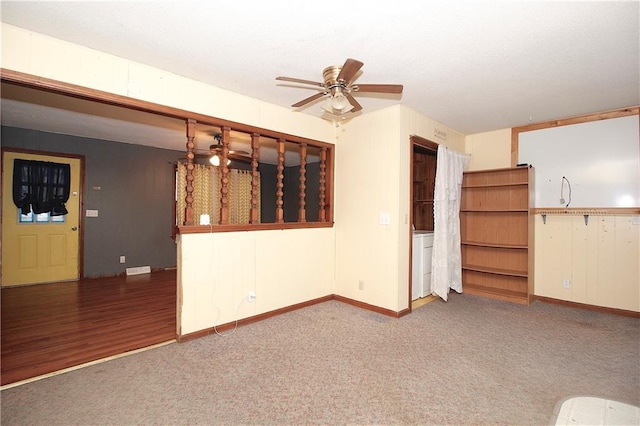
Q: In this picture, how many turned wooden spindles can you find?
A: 6